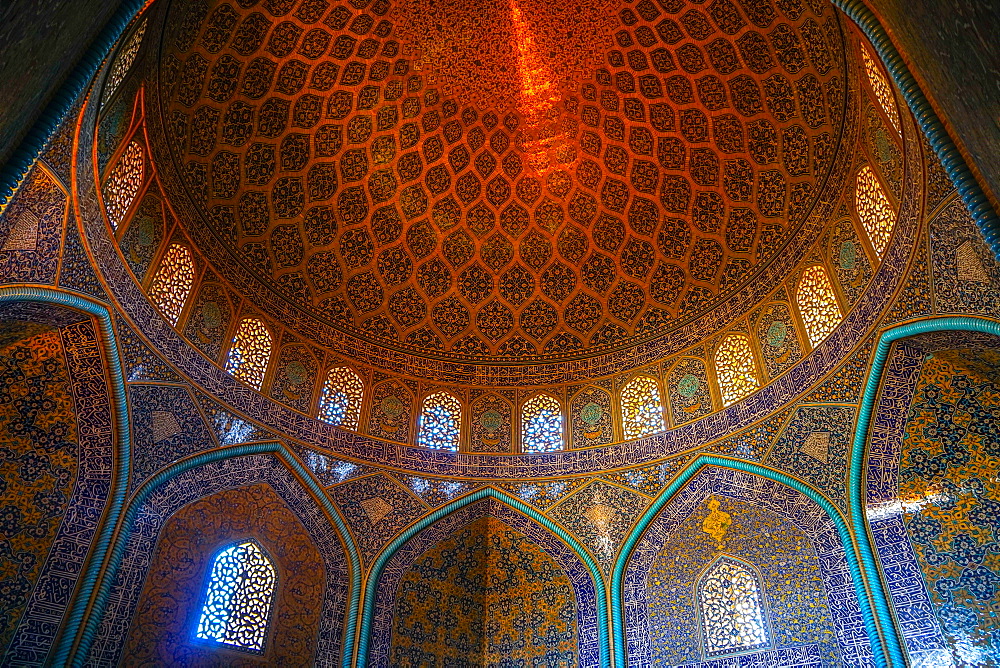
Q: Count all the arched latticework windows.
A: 14